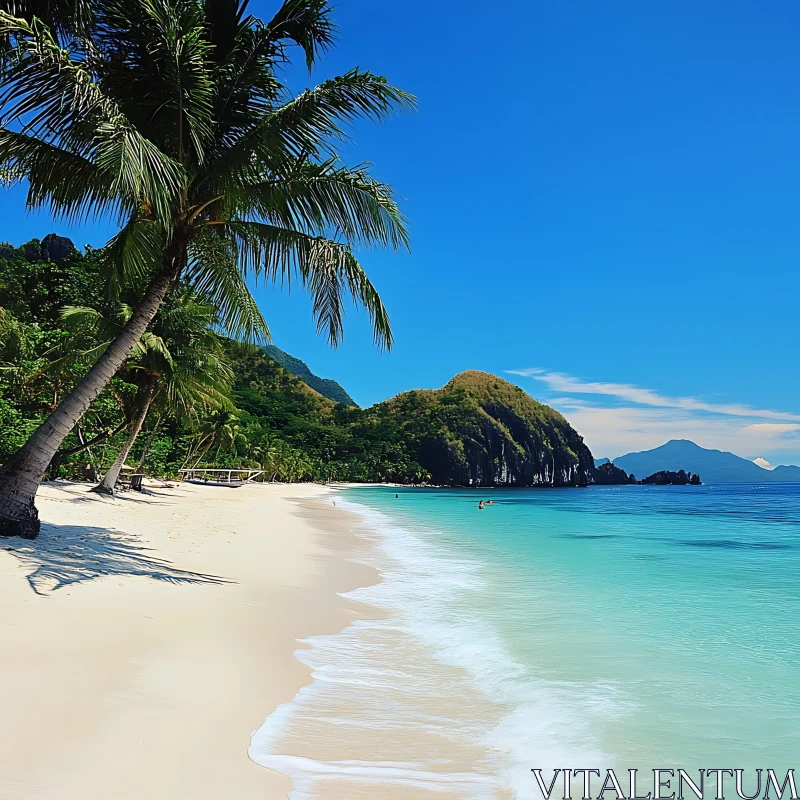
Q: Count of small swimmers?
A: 3